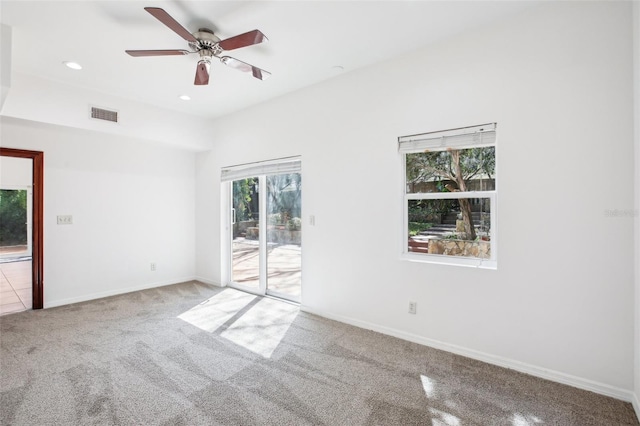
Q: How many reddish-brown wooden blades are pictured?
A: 5